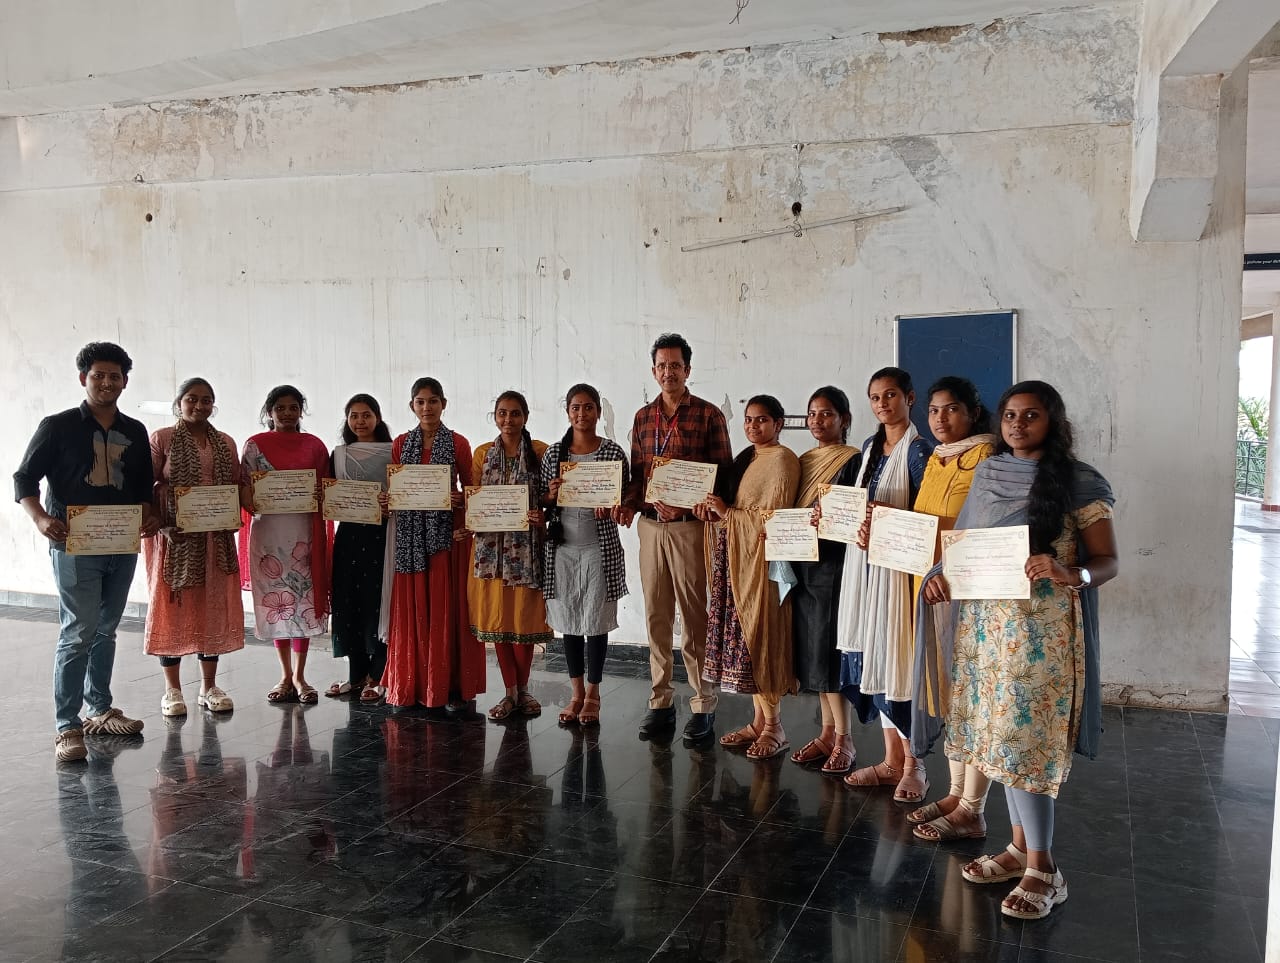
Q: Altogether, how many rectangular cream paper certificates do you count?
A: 12